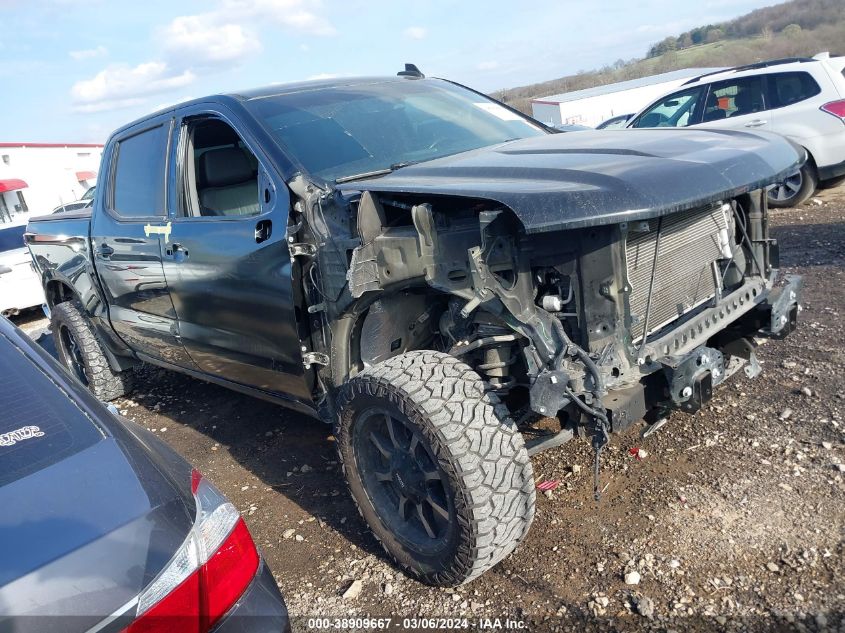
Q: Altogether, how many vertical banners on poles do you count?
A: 0